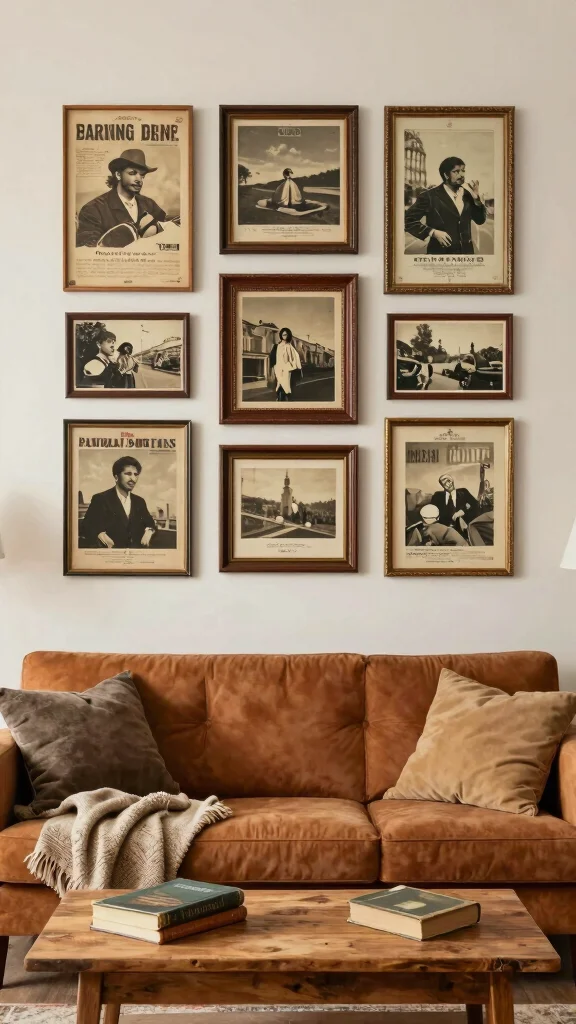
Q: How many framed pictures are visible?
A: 9